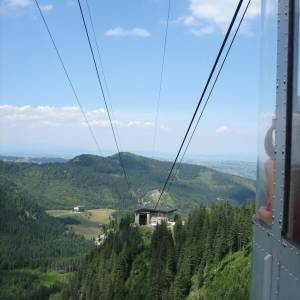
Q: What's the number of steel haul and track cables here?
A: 6